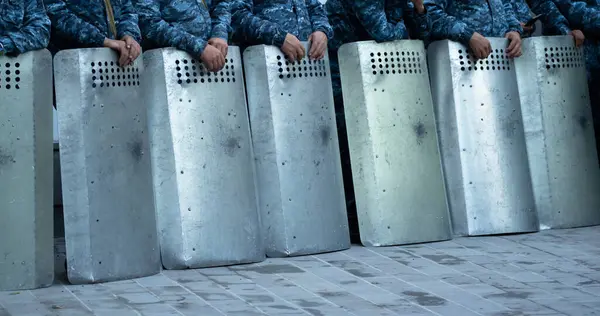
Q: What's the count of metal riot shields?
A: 7